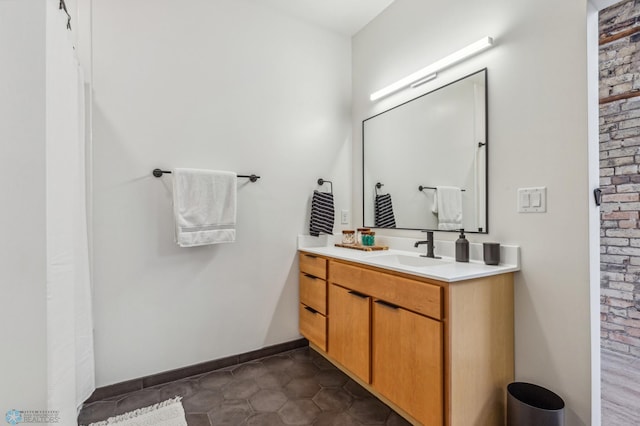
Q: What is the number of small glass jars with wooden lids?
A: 3